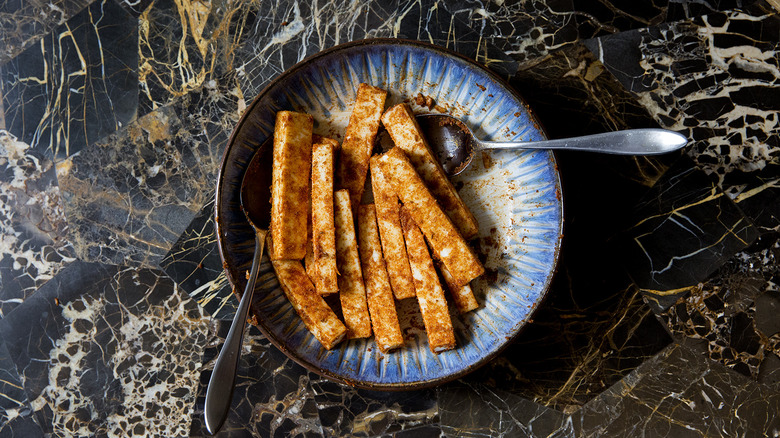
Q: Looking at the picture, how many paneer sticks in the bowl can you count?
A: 12